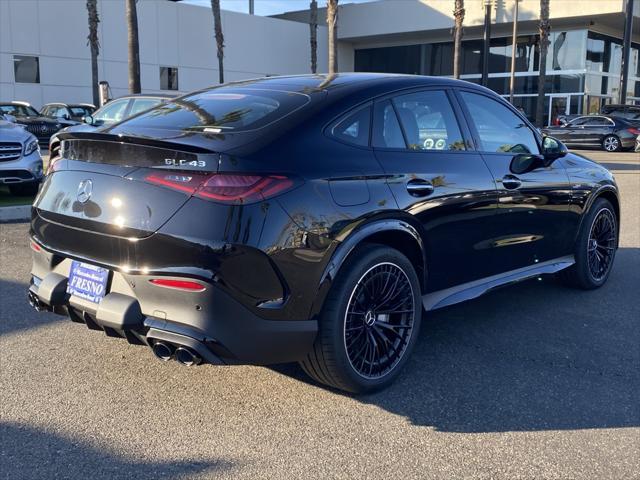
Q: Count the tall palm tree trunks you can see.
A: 7